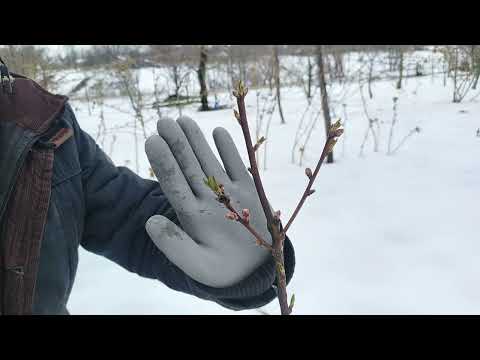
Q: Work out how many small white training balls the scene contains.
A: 0